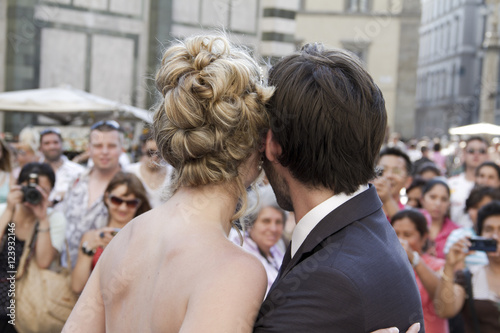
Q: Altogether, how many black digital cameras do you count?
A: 2